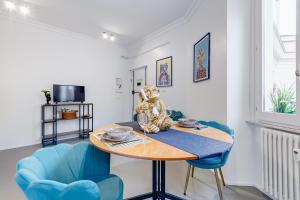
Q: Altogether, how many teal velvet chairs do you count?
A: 3